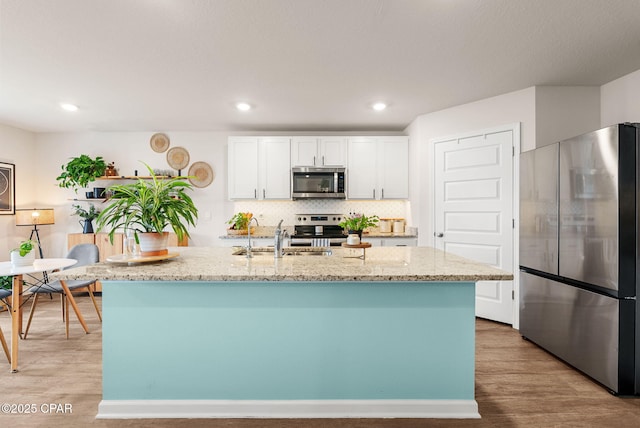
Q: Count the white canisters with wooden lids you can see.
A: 2